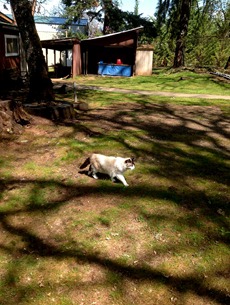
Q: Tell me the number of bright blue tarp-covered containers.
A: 1